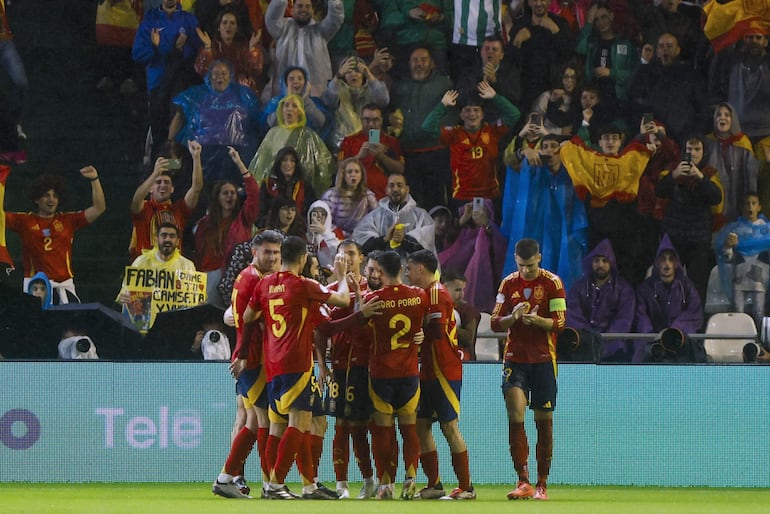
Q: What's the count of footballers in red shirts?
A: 8